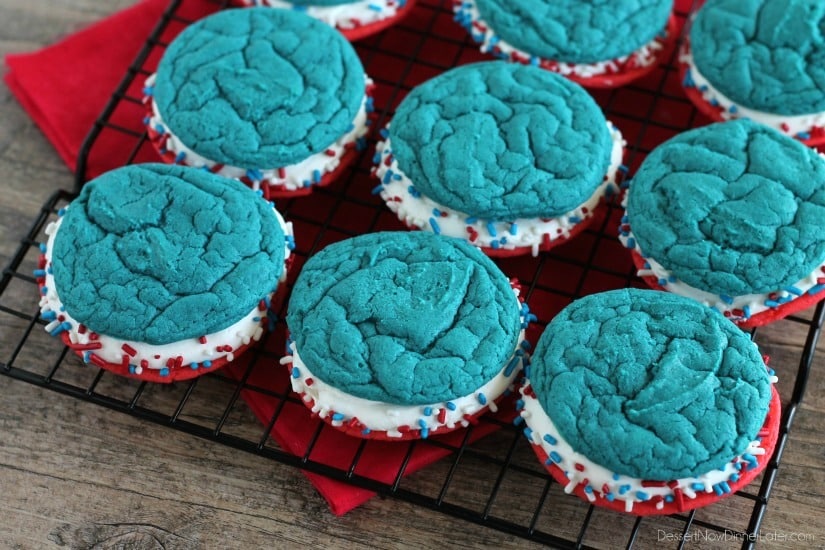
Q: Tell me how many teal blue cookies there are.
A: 9